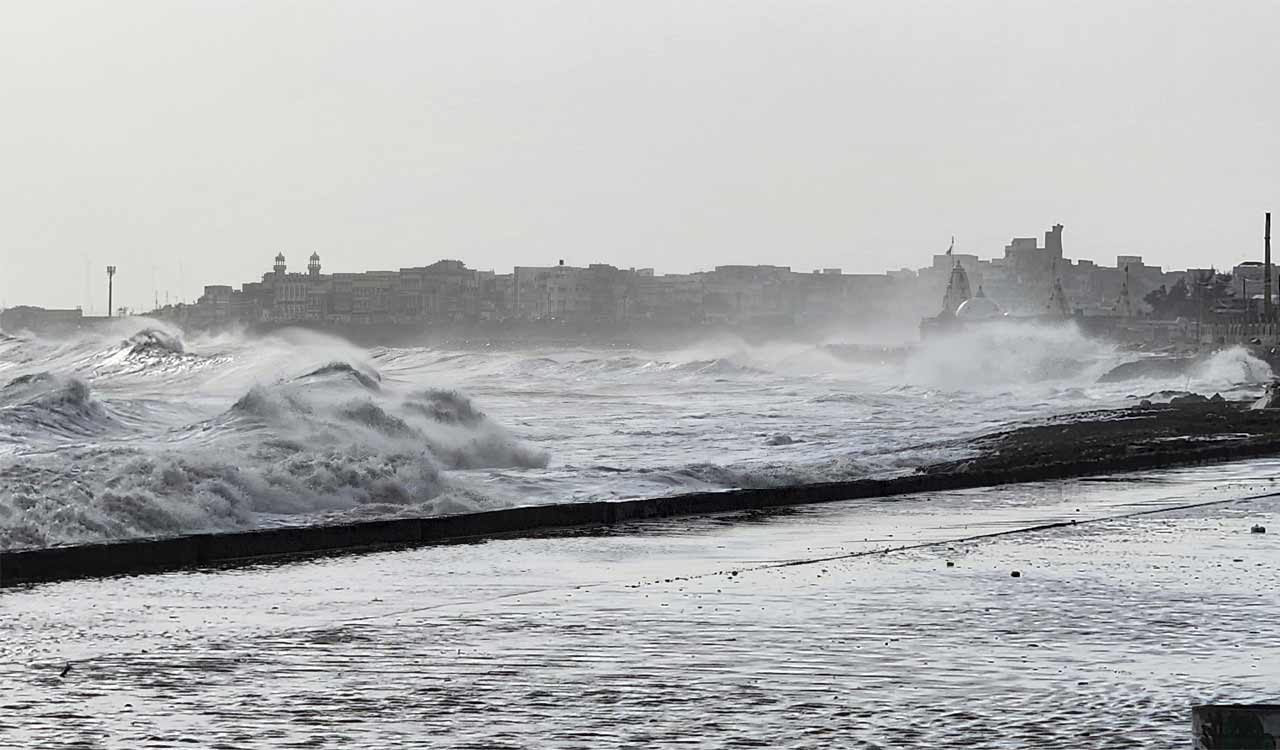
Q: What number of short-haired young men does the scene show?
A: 0